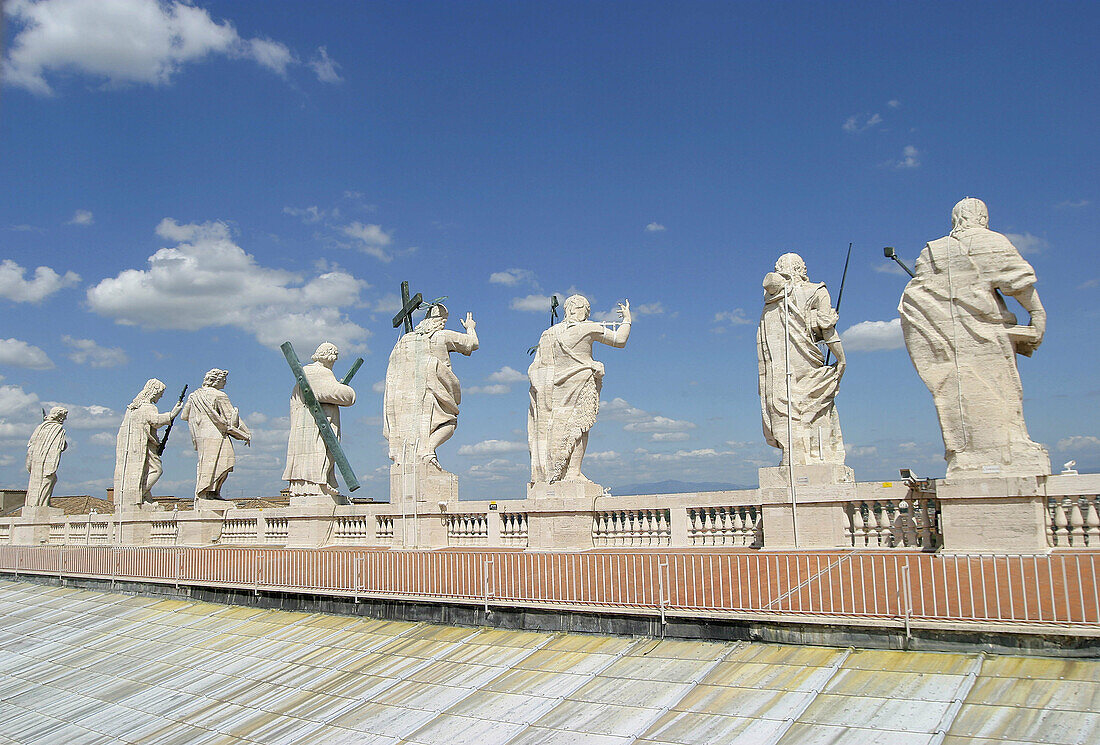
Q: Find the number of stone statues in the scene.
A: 8